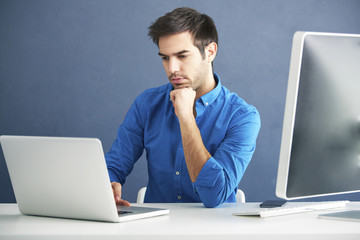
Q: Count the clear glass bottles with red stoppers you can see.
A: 0